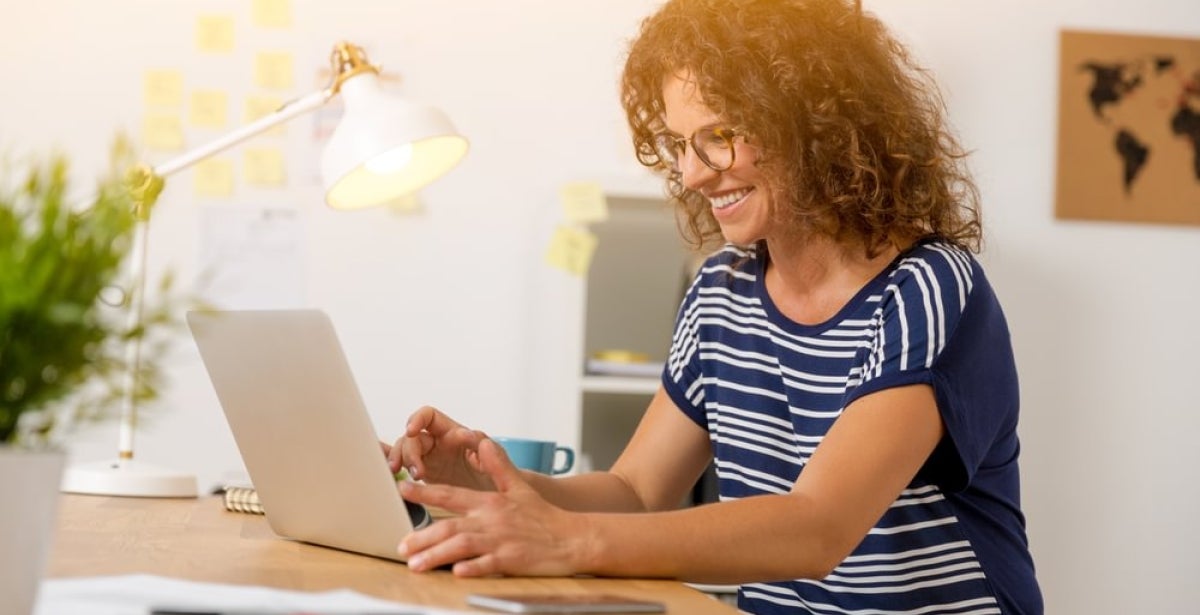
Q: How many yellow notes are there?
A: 12